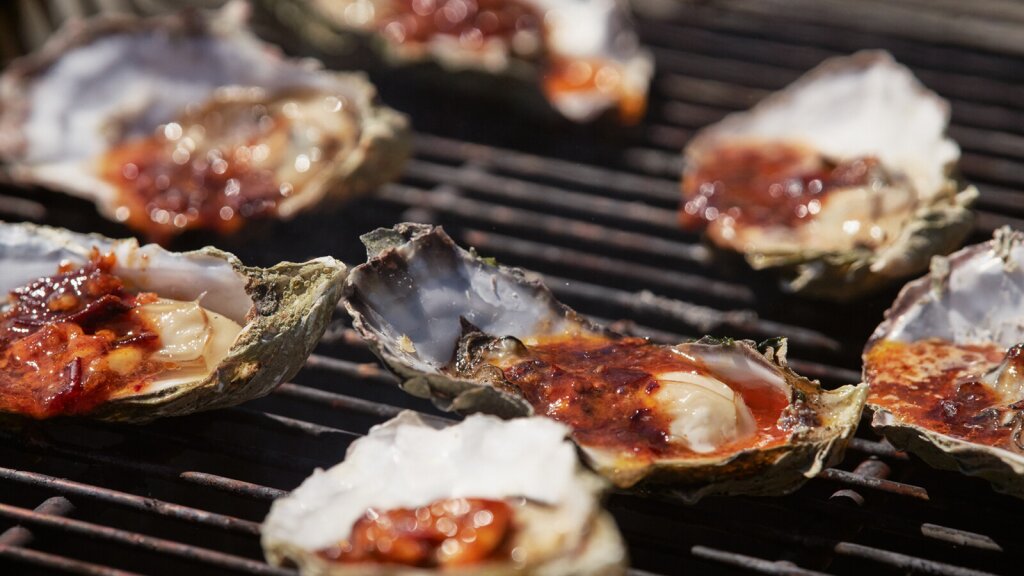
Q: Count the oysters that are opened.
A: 7